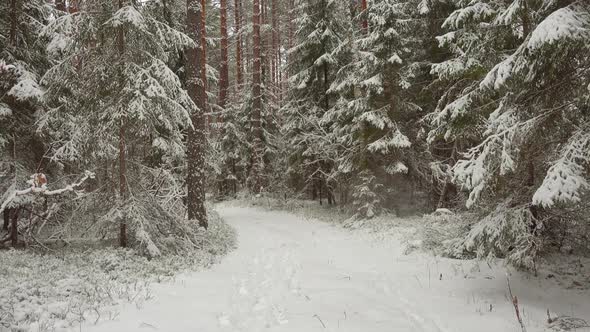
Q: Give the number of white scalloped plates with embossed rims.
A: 0